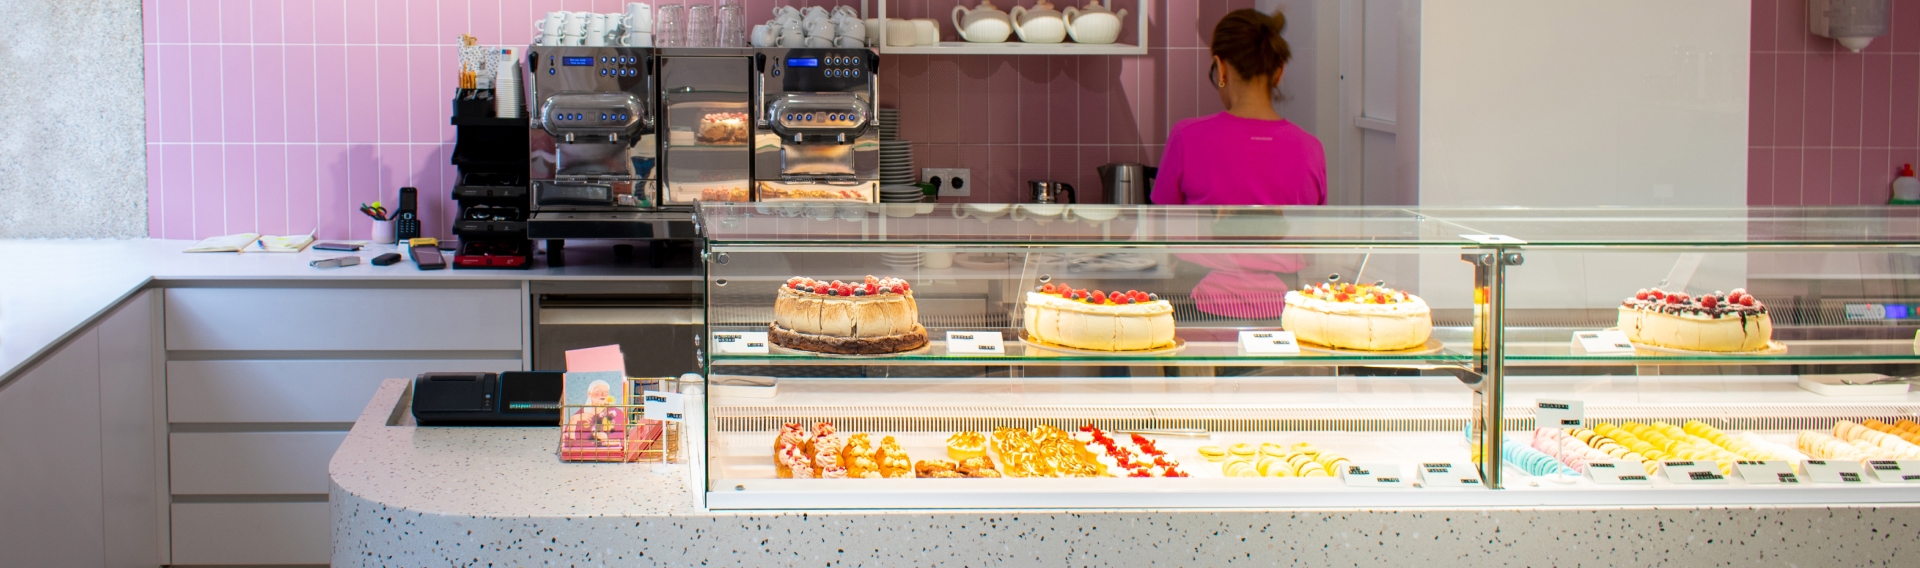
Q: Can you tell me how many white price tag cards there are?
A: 13